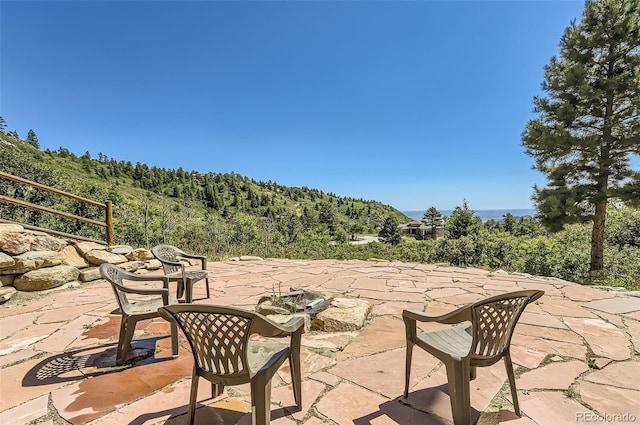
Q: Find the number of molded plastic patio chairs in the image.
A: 4